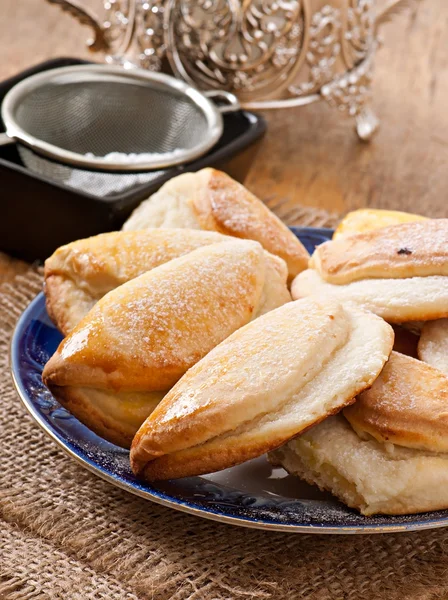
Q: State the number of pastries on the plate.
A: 8